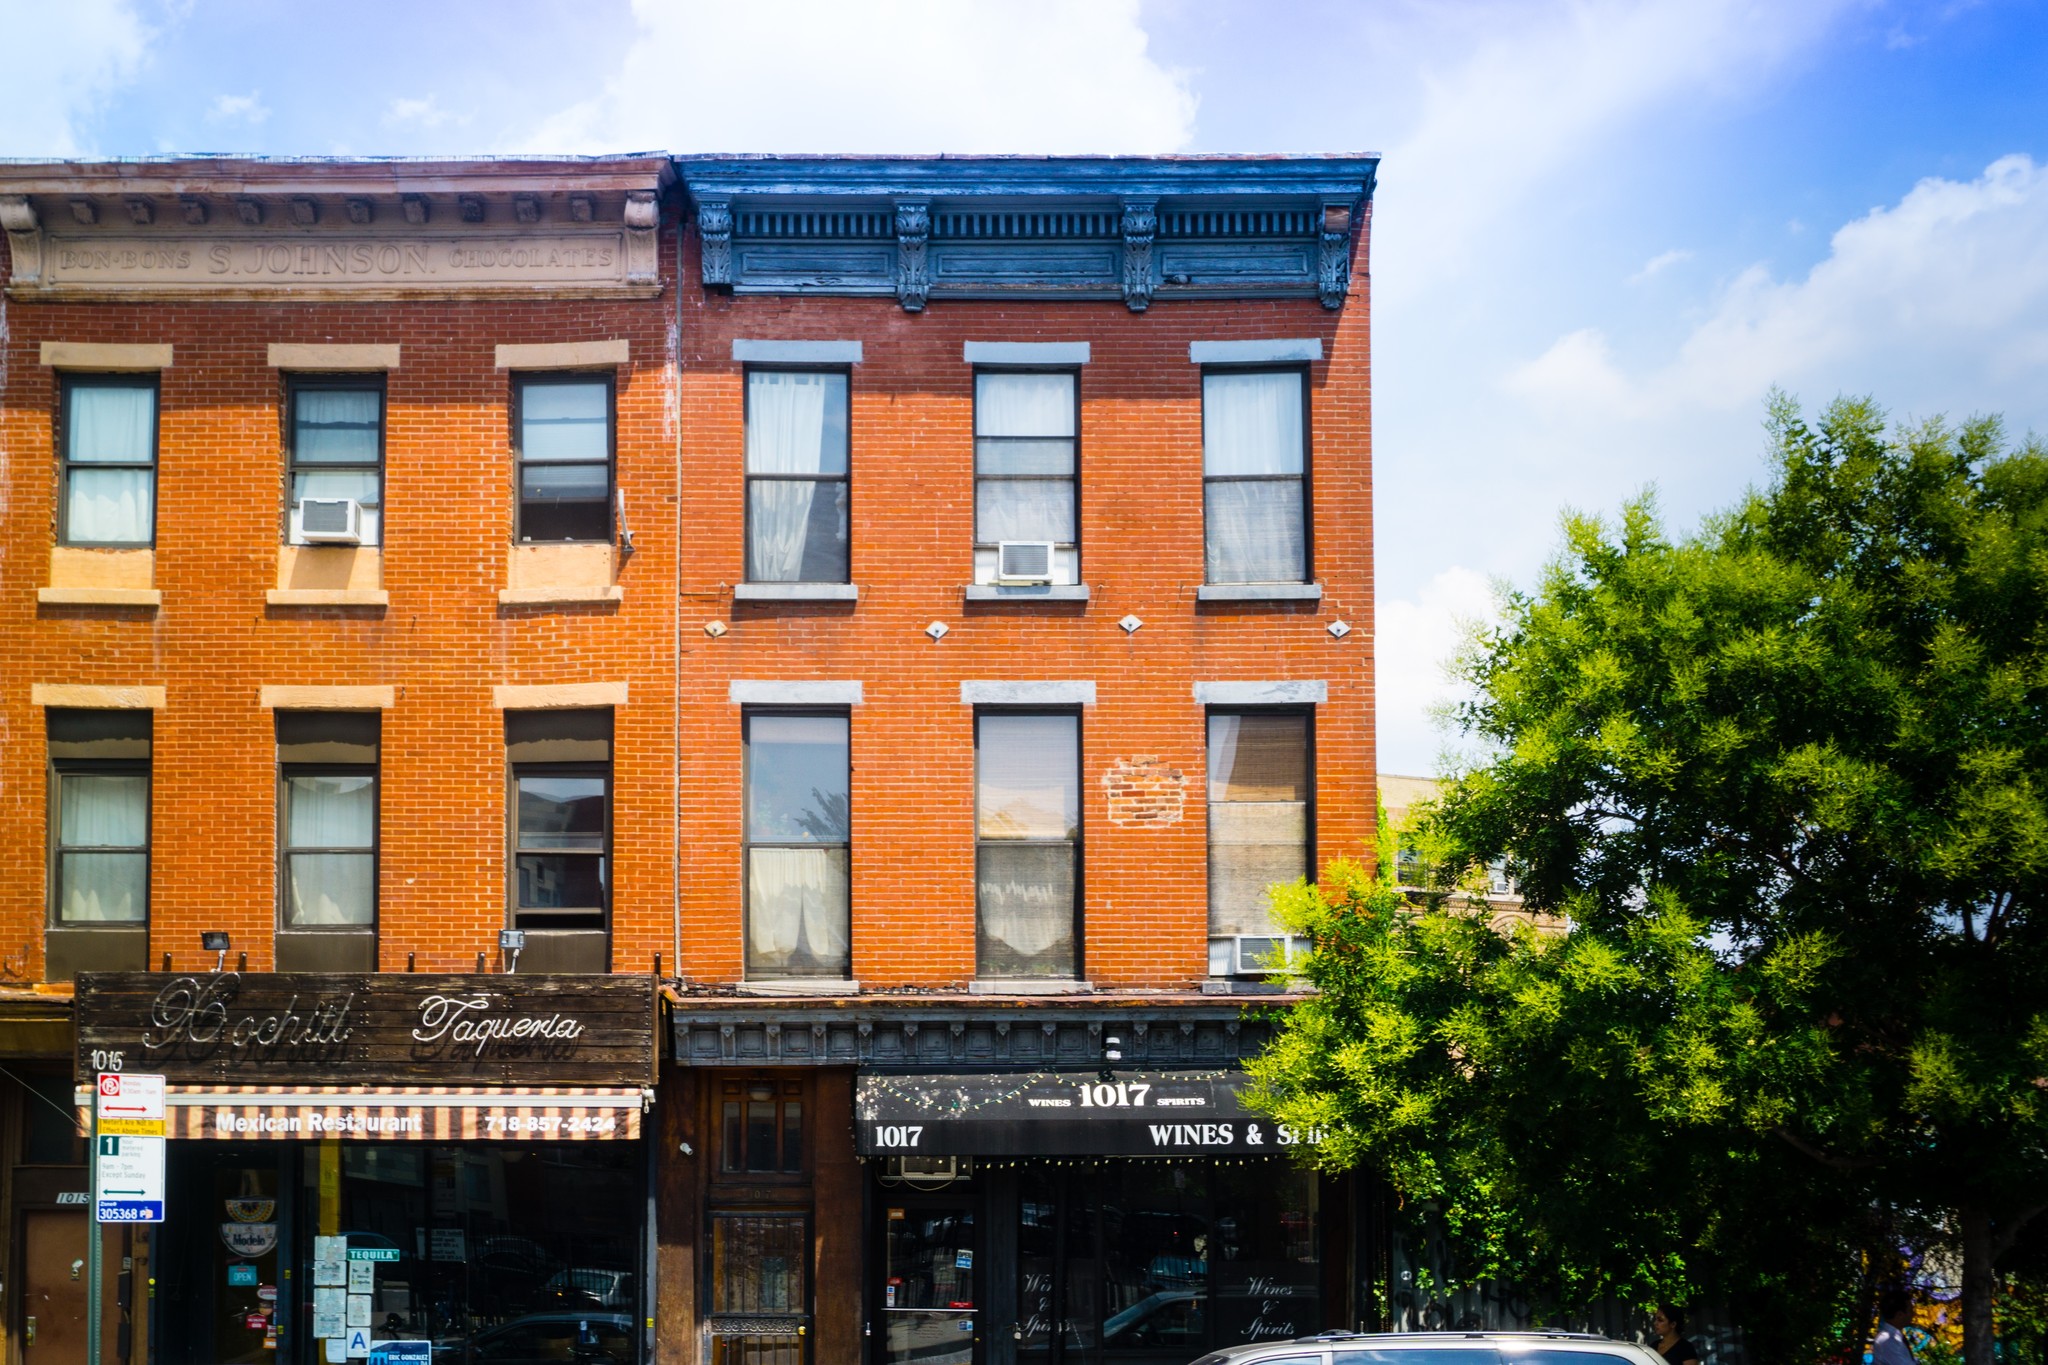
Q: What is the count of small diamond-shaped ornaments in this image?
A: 4